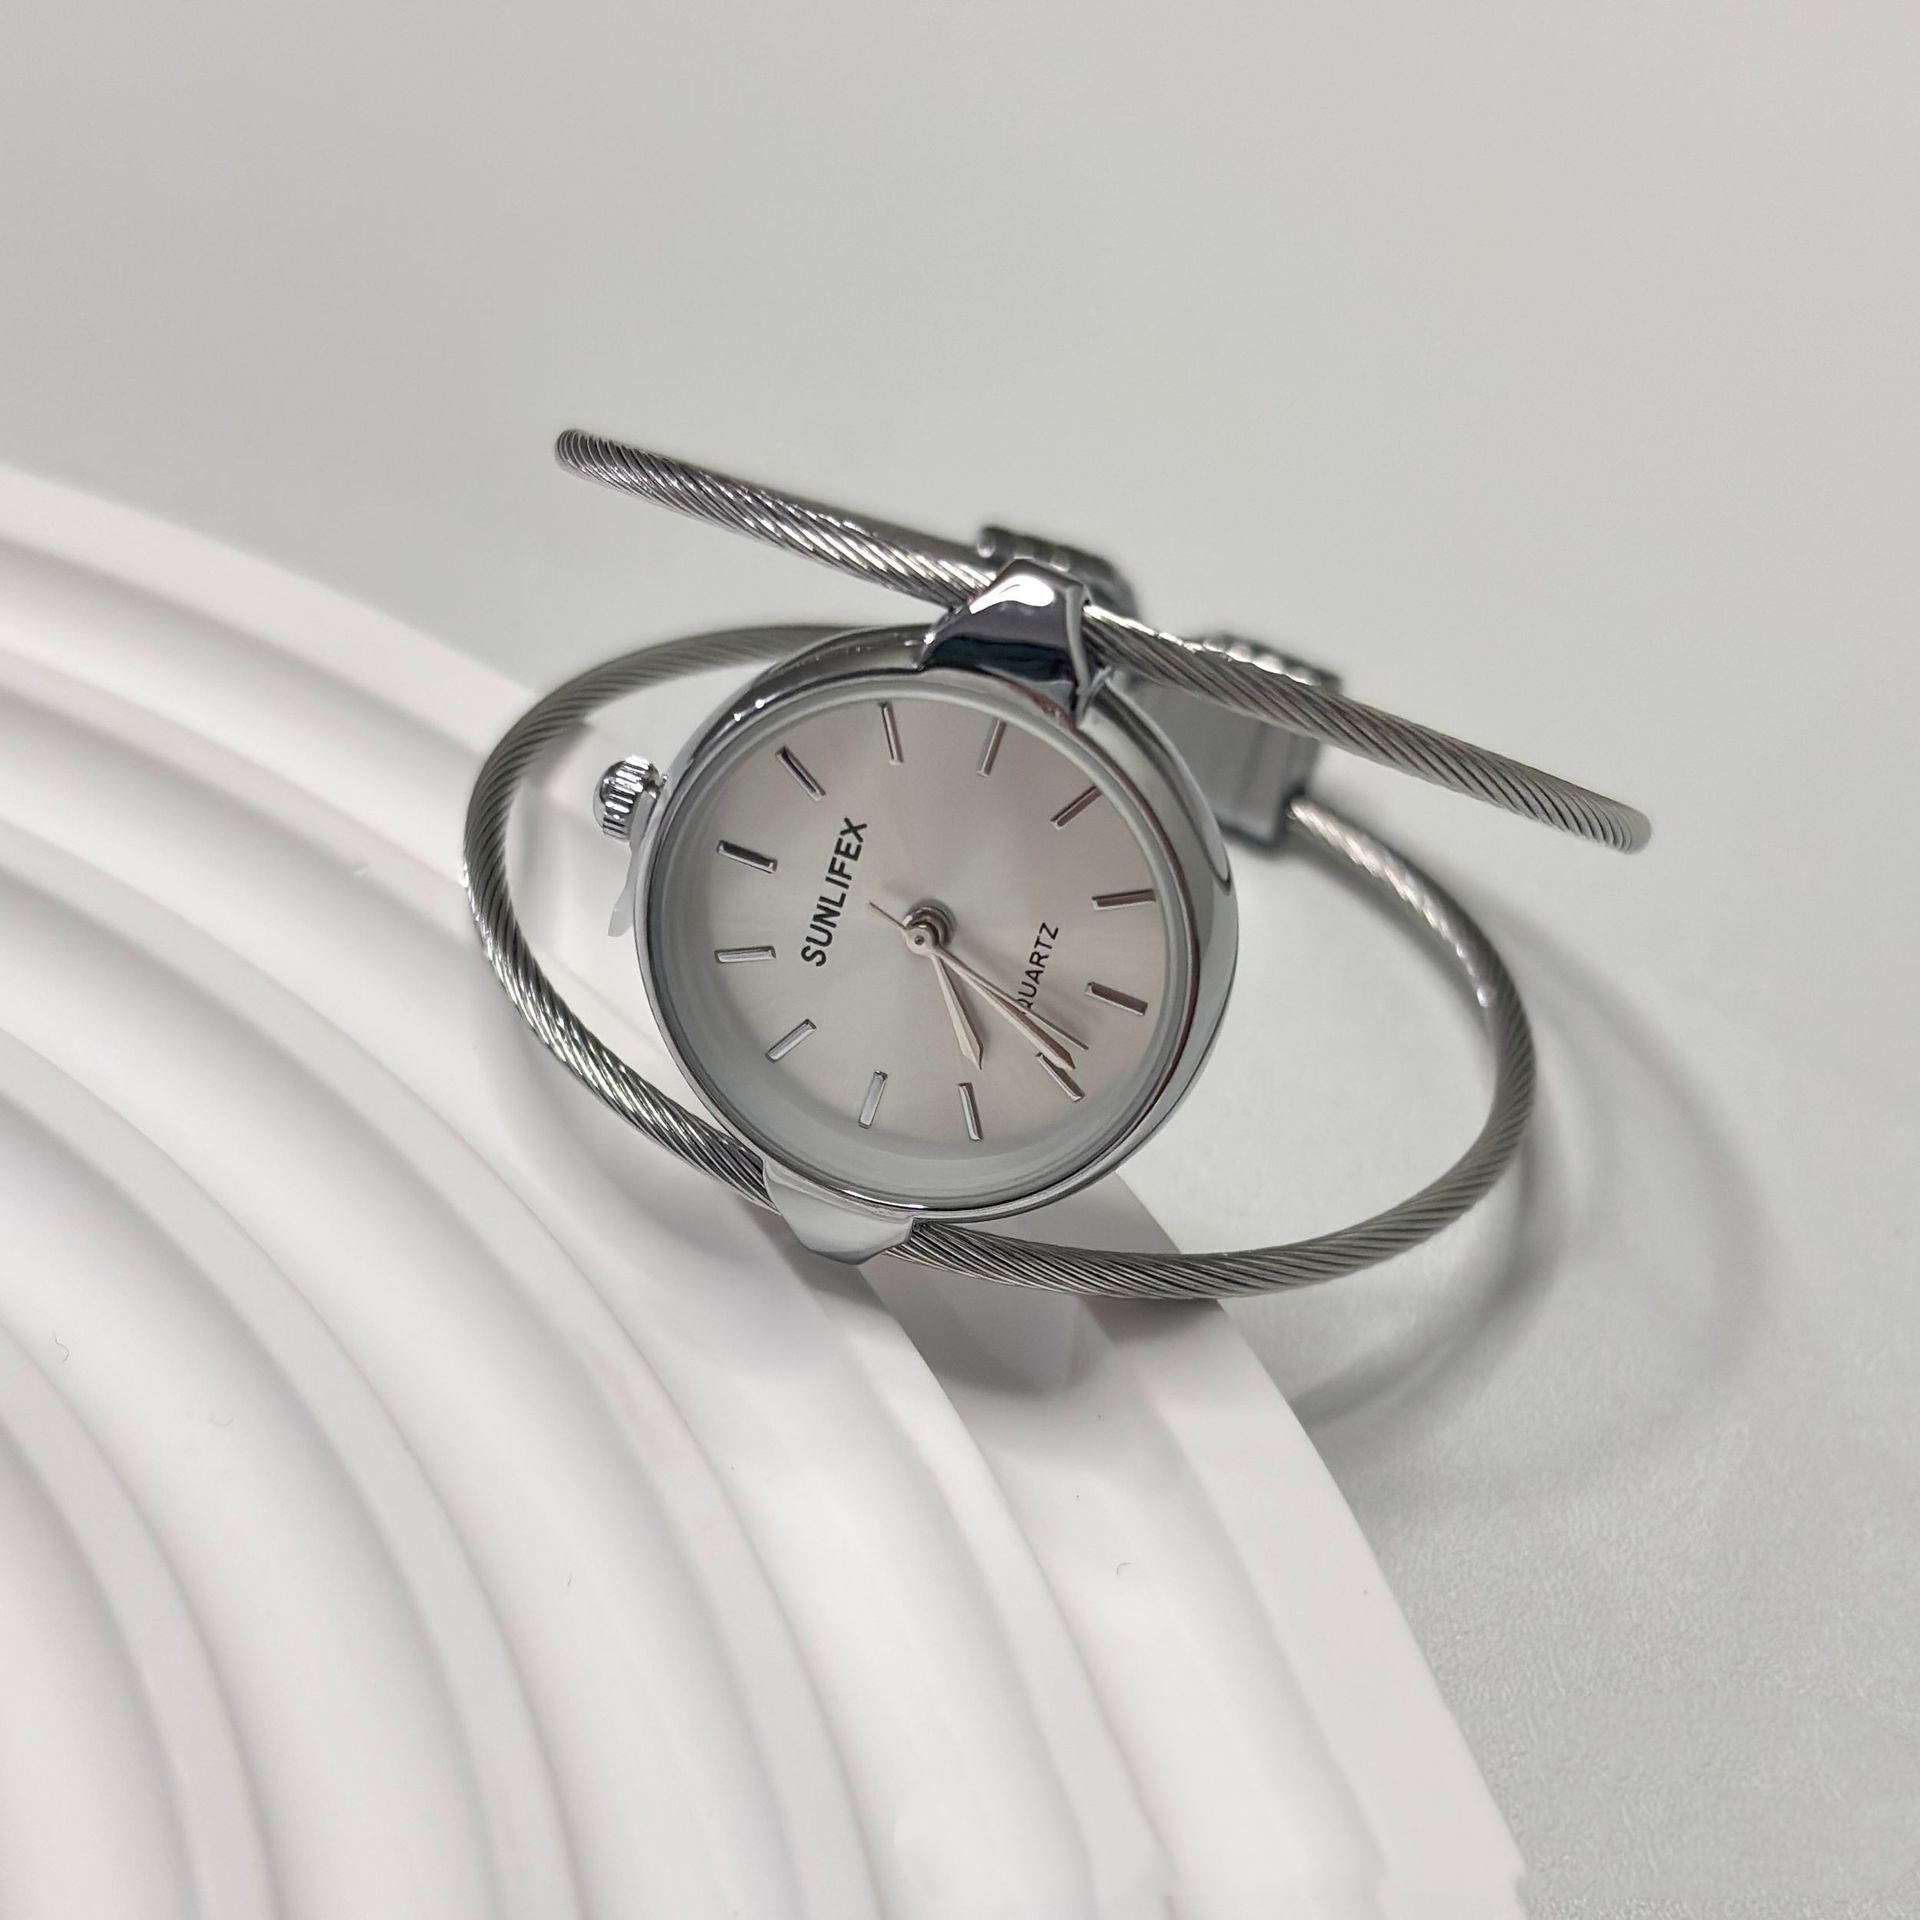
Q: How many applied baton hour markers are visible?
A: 12